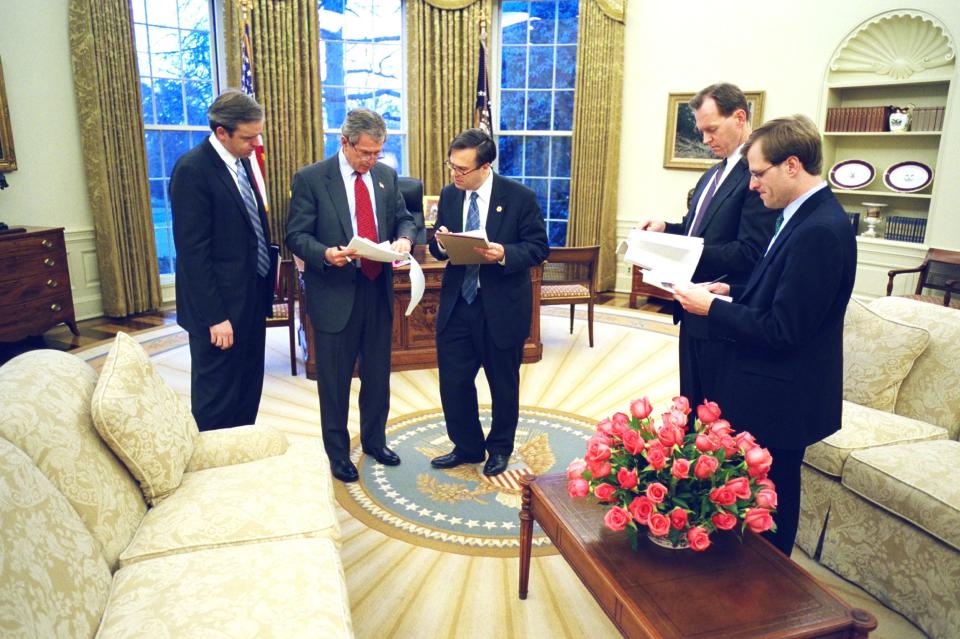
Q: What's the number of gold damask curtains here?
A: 4